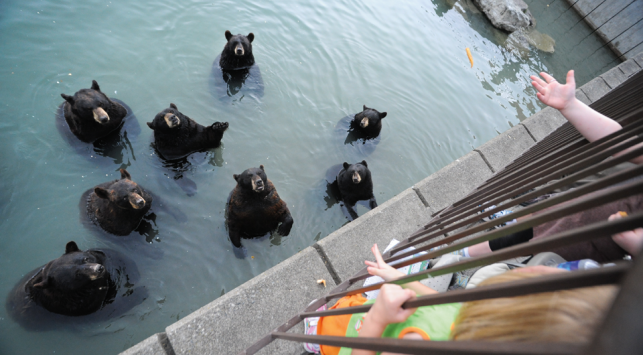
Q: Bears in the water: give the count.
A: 8